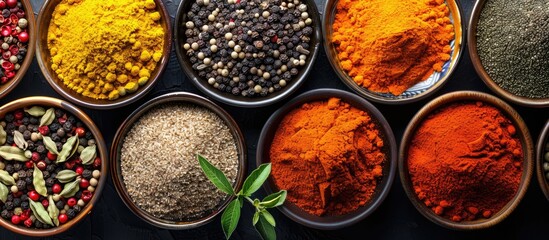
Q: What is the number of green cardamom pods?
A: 15